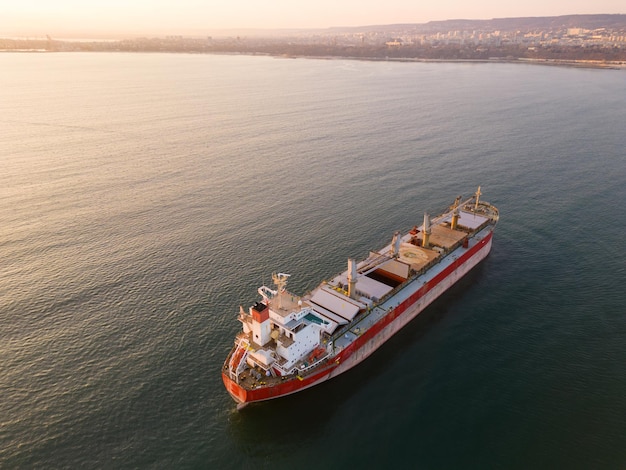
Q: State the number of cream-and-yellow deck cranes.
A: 4